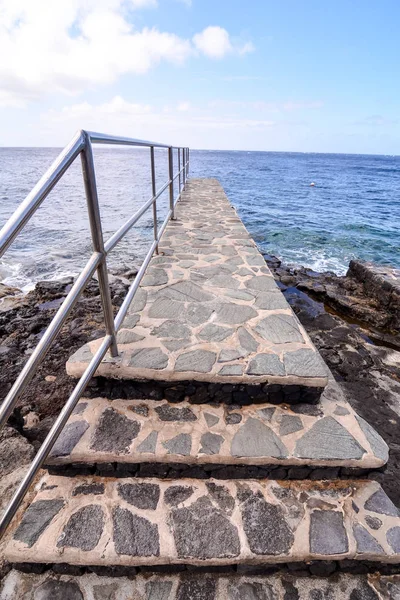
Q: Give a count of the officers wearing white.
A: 0